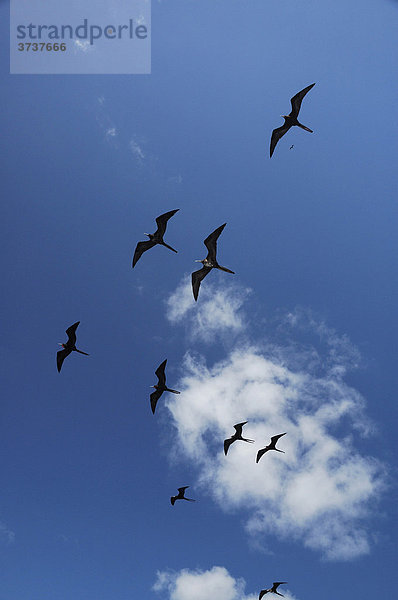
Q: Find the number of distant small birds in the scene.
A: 1